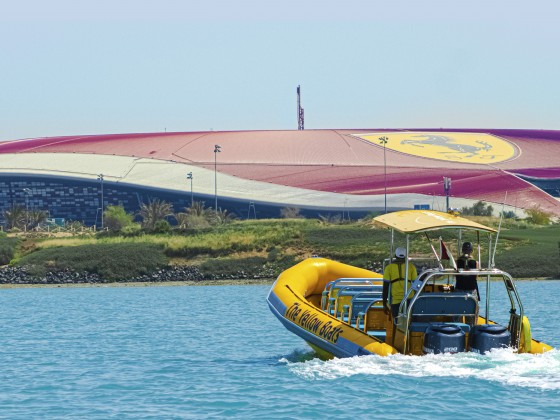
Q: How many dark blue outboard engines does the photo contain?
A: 2